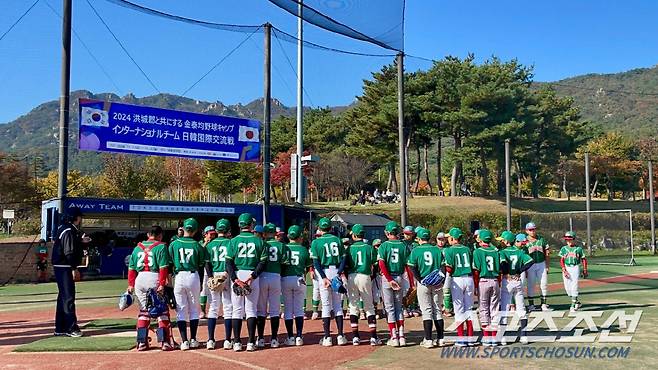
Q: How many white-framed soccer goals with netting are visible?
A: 1